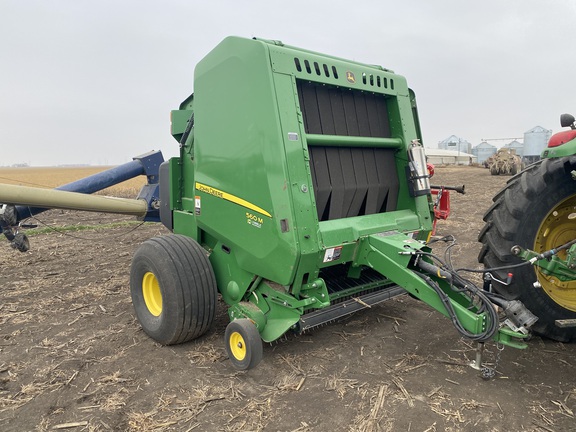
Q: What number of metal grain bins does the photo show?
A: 4